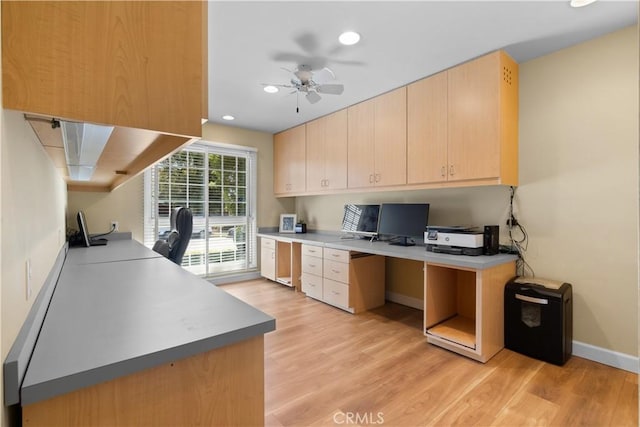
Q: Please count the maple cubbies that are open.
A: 2